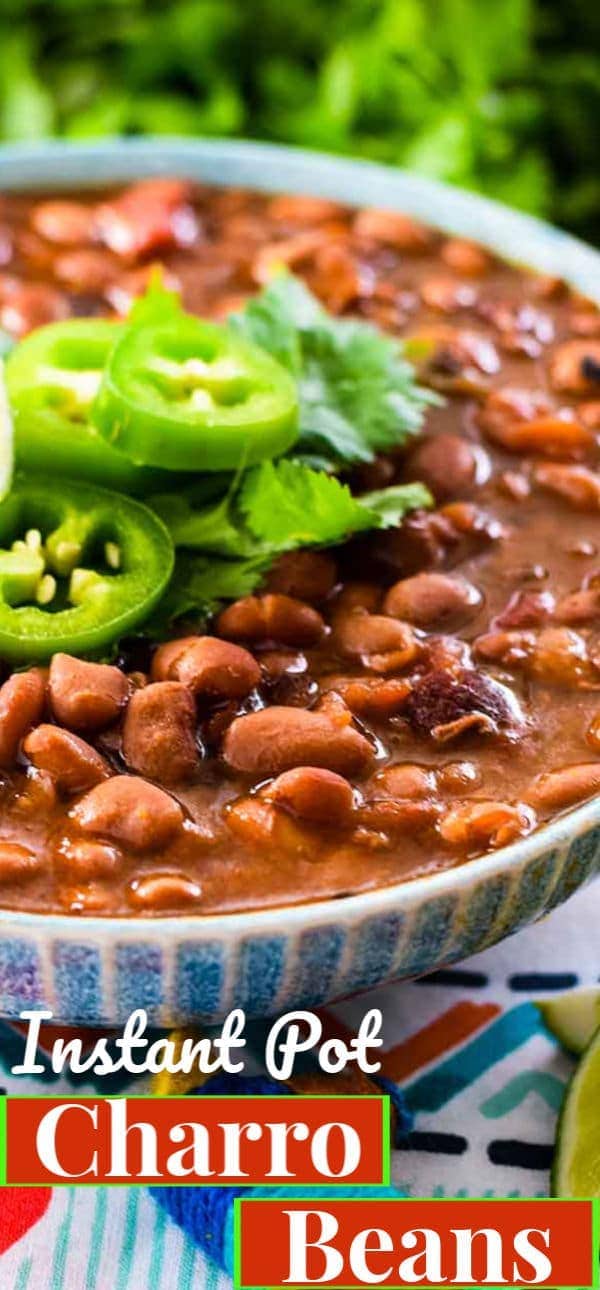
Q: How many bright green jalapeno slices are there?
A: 3